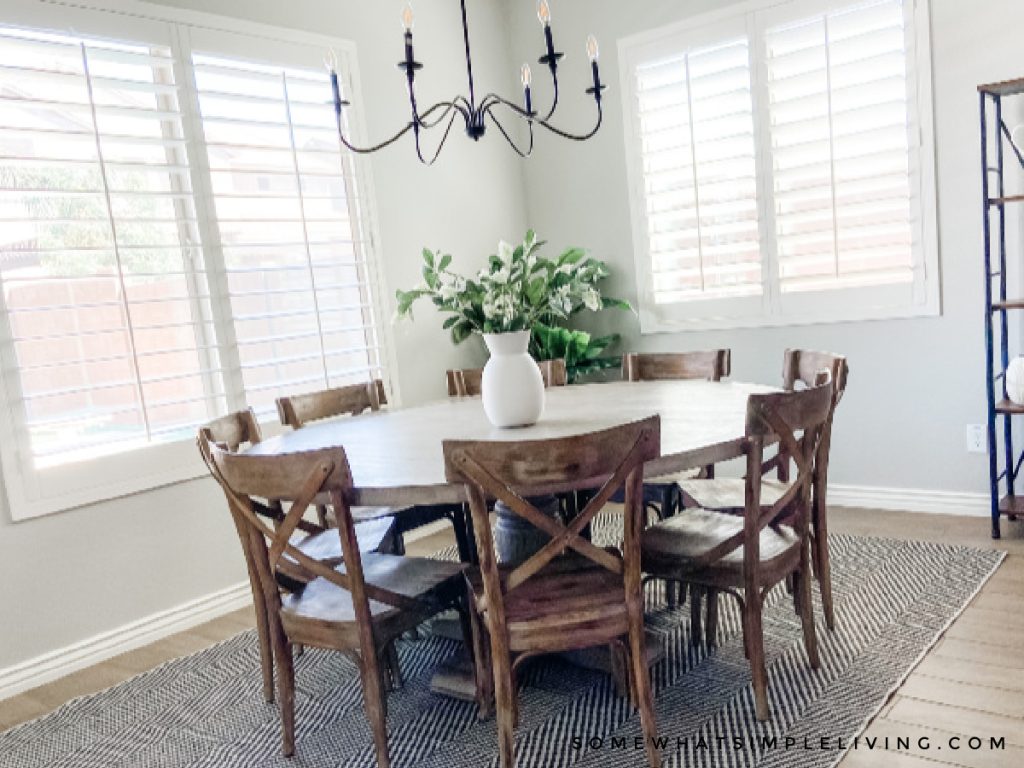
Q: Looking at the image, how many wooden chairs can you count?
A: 8